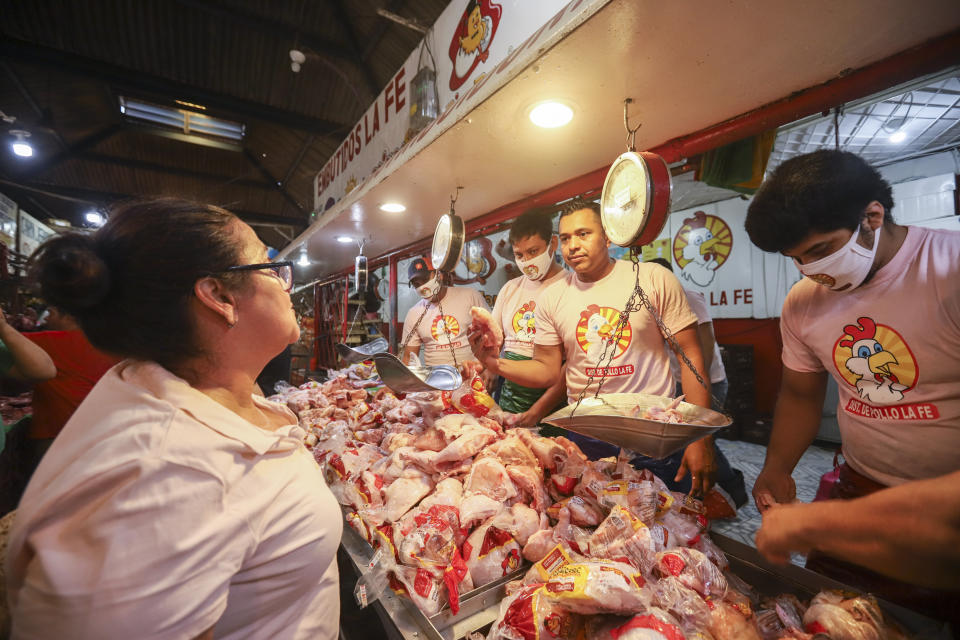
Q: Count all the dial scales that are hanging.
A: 3